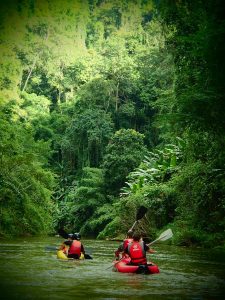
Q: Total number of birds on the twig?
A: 0